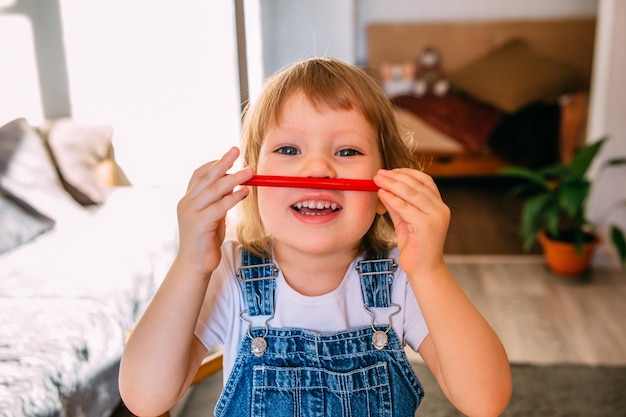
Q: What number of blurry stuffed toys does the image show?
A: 2